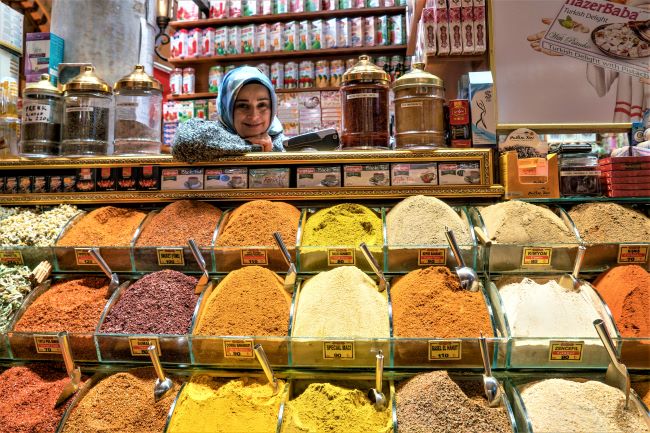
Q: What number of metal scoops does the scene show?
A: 12